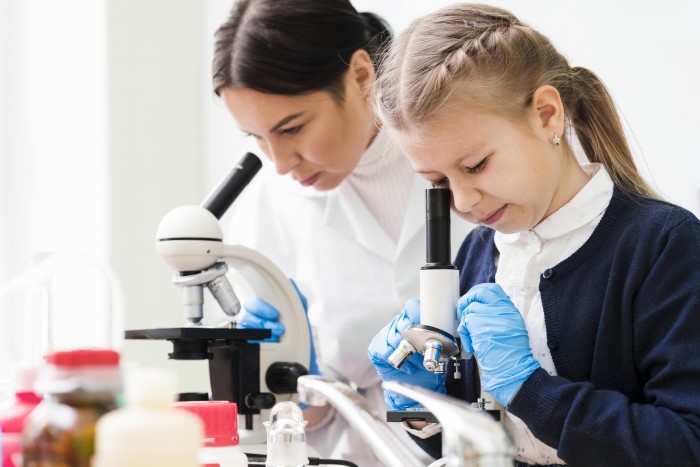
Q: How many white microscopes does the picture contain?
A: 2